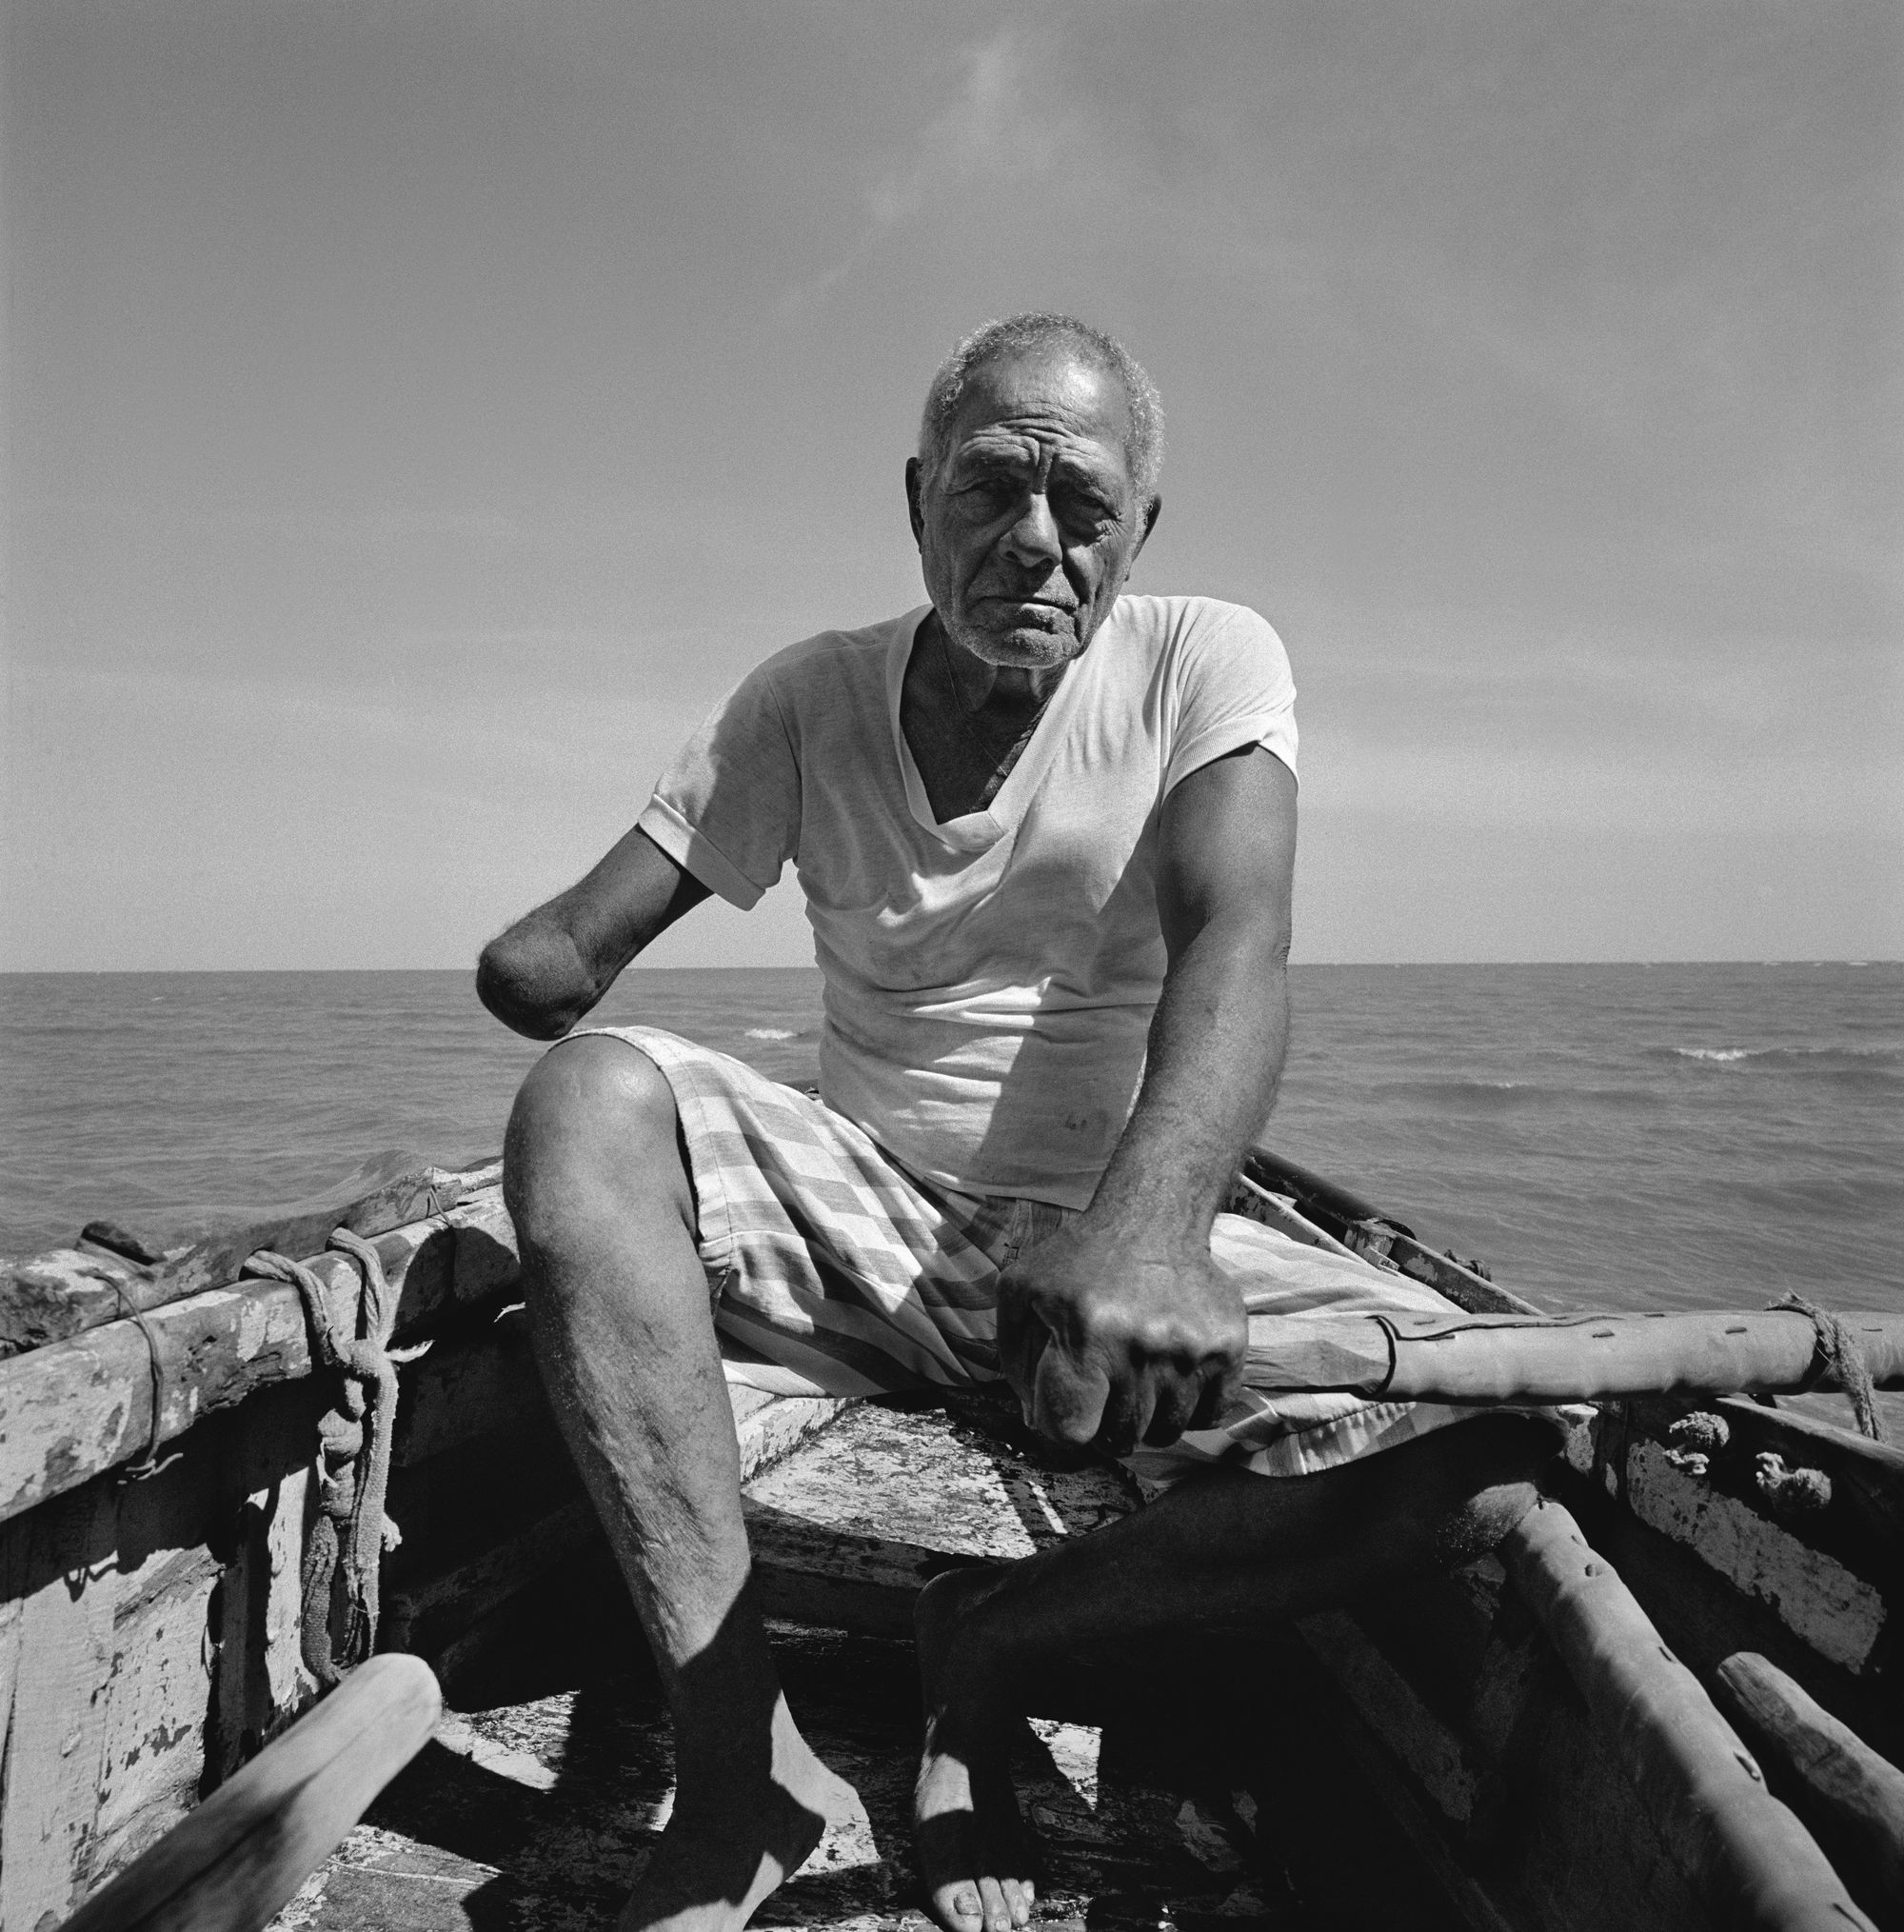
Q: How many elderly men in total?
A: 1